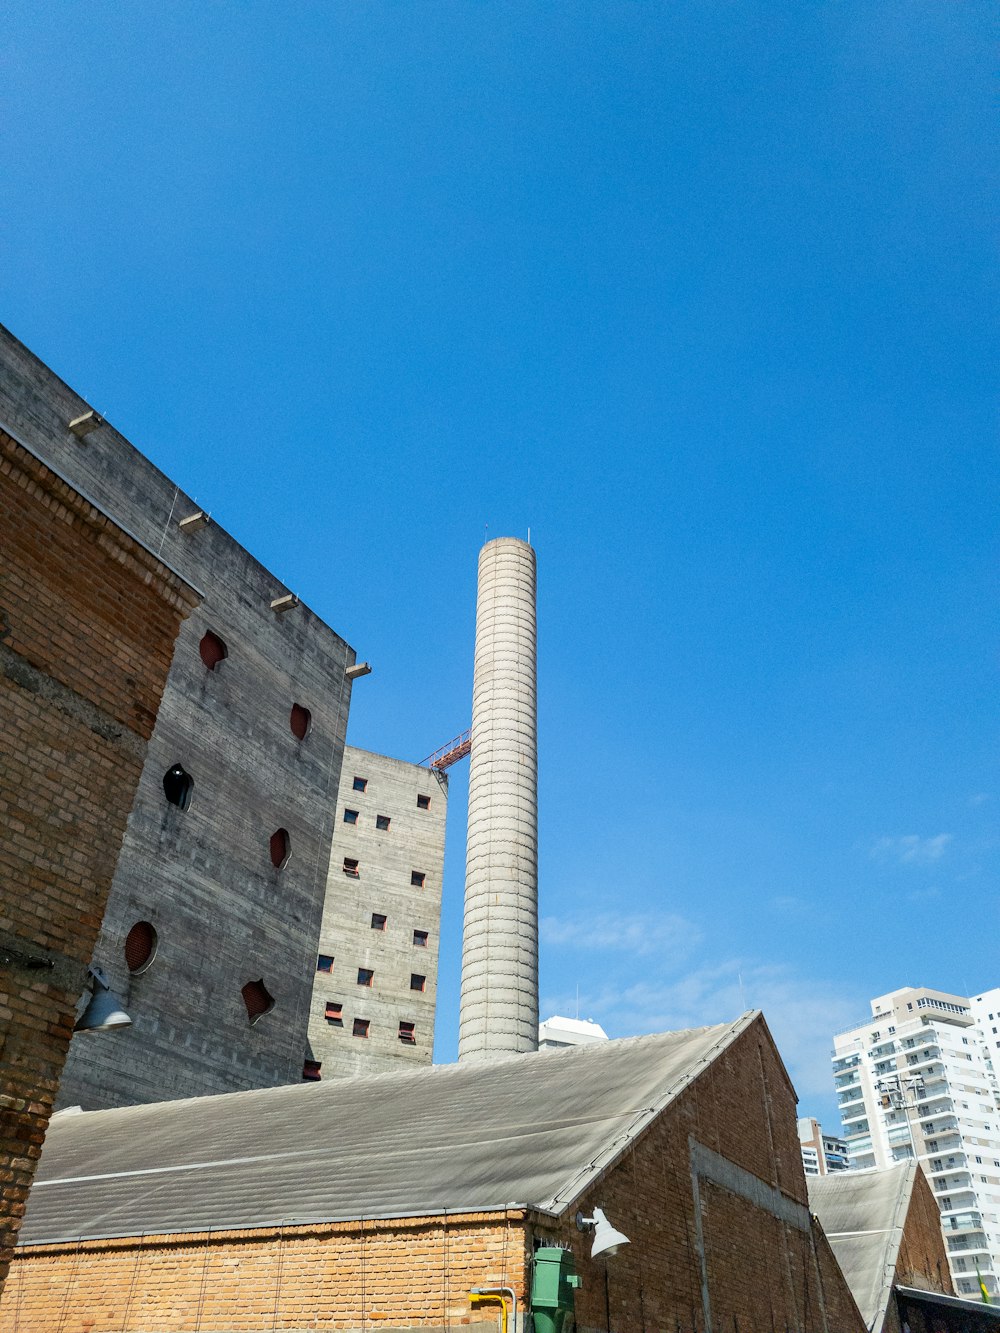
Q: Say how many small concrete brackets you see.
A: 4